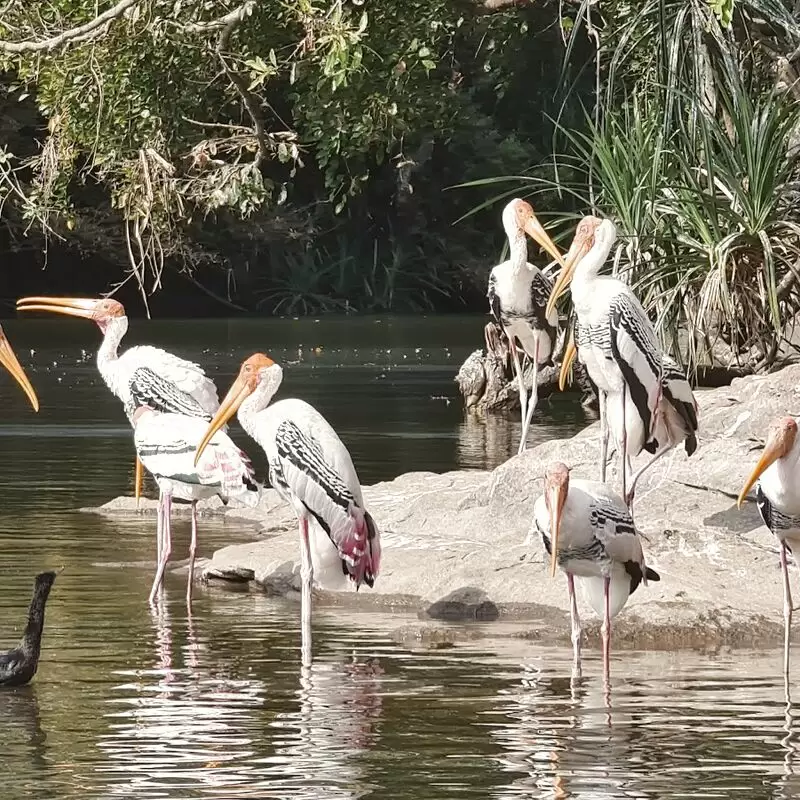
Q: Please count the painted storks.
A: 9